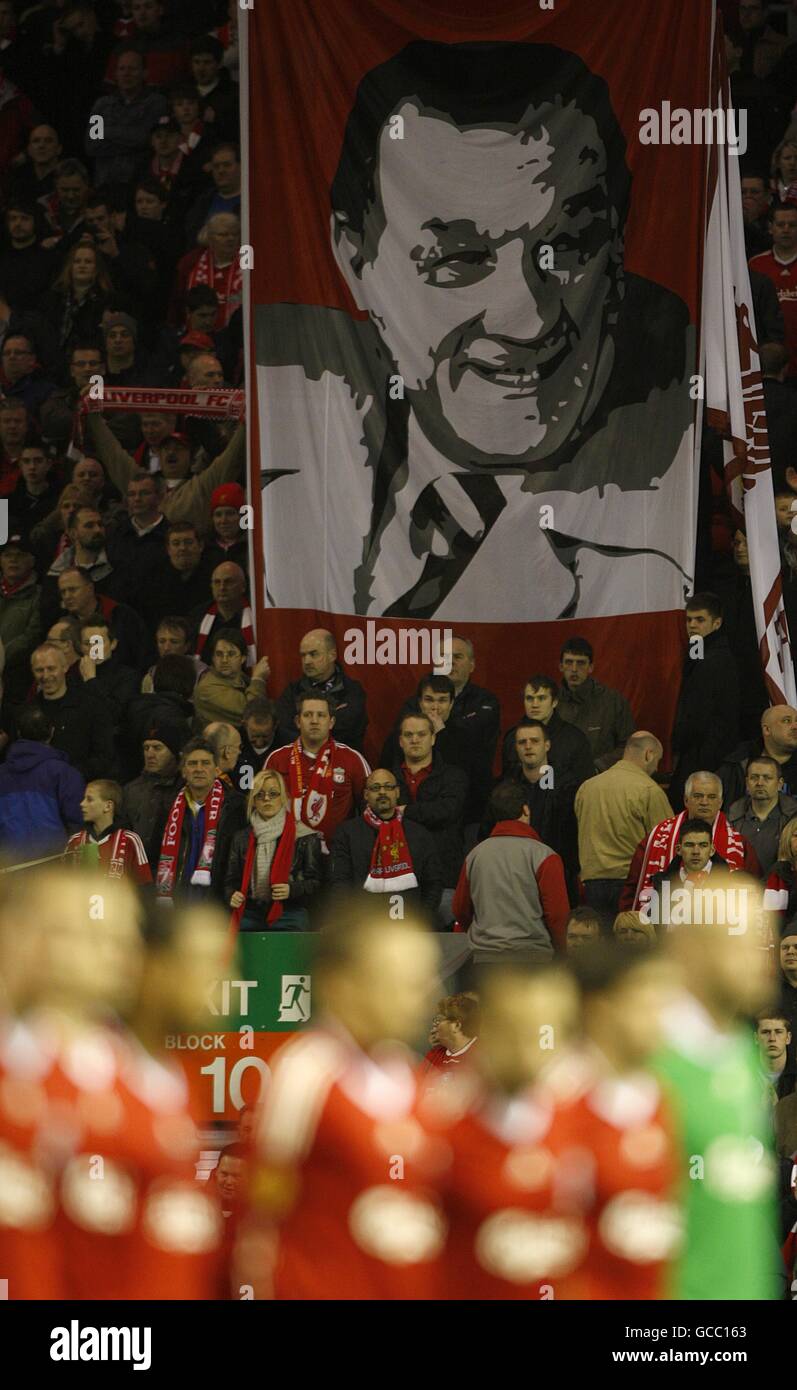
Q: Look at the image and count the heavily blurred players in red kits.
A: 6